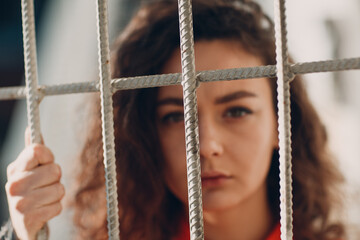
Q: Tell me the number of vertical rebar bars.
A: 4